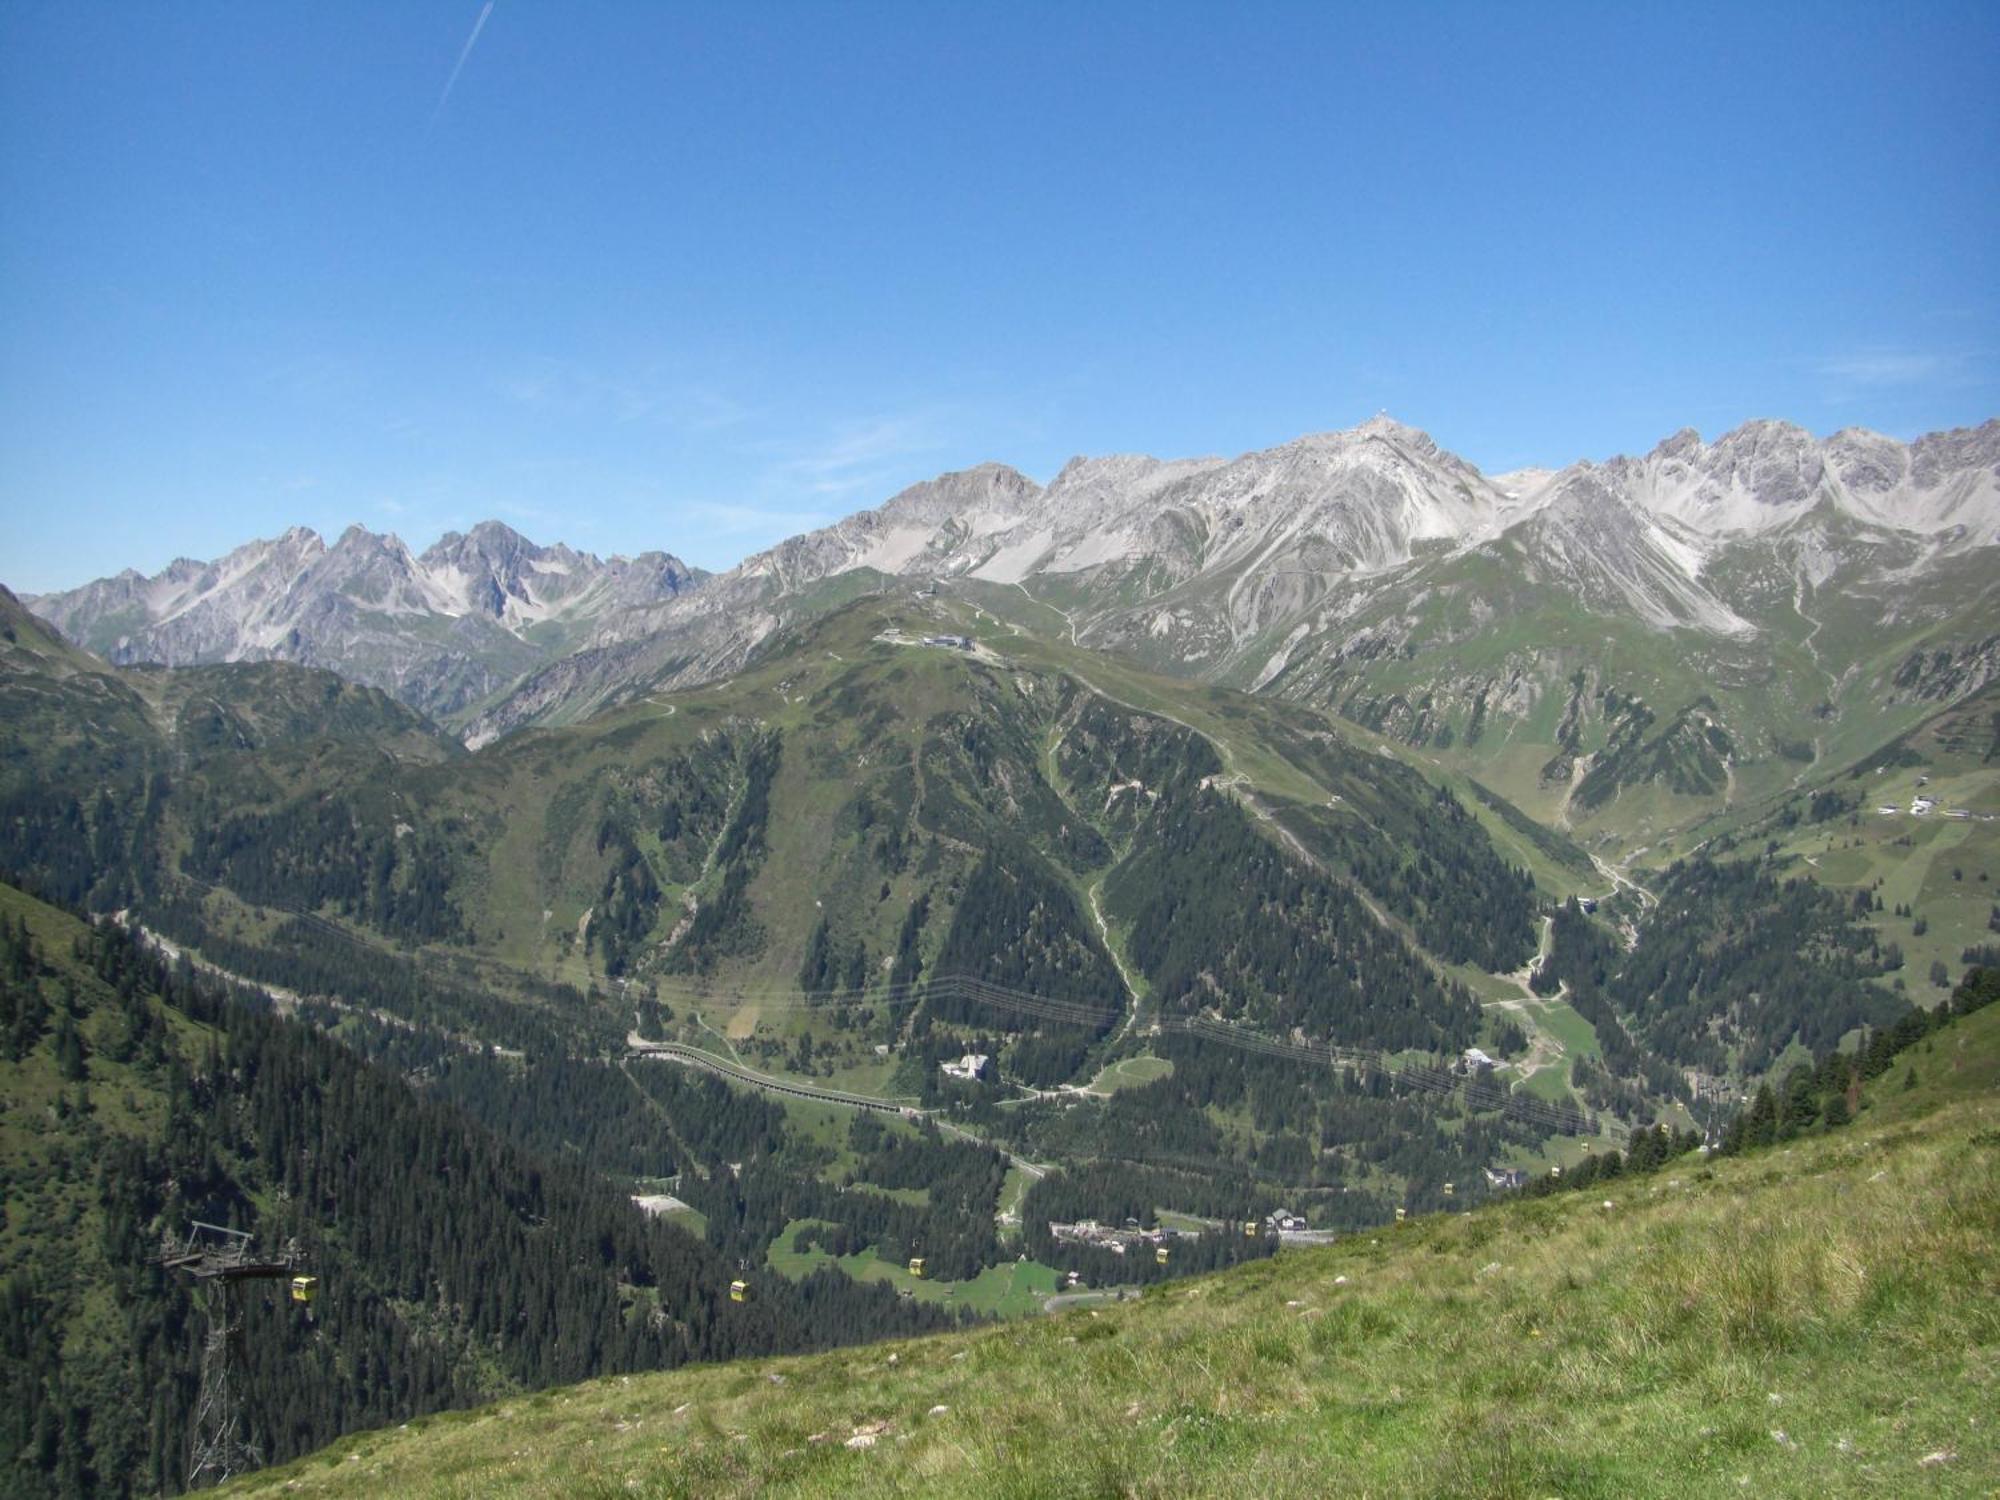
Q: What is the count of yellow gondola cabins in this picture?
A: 11